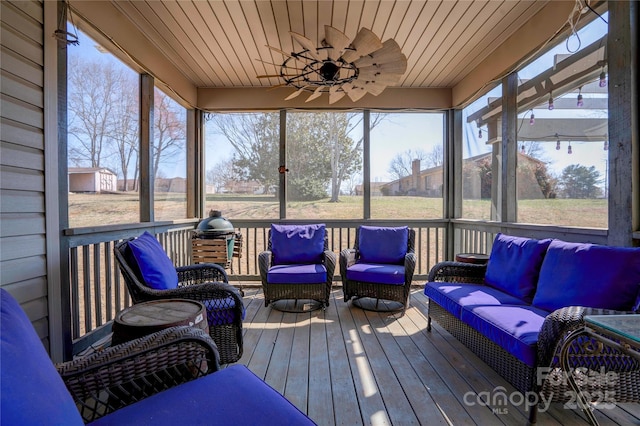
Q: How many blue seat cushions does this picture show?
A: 6